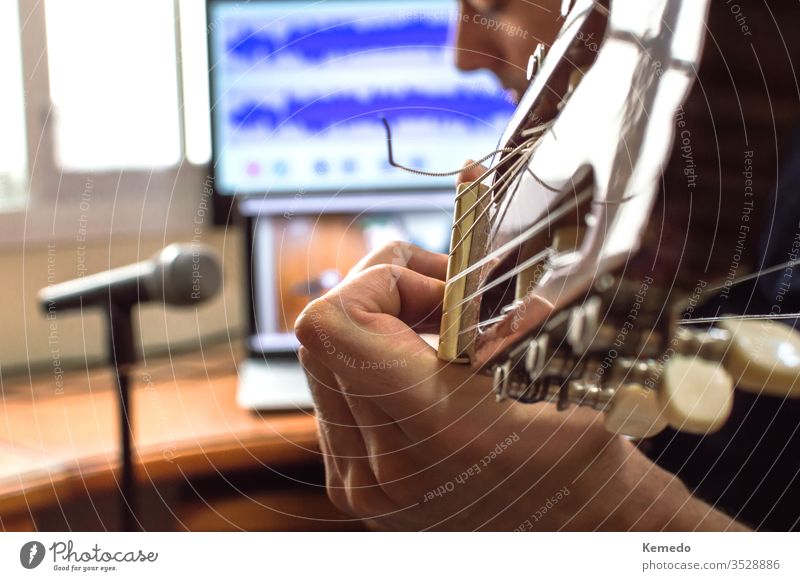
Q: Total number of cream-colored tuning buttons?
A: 3